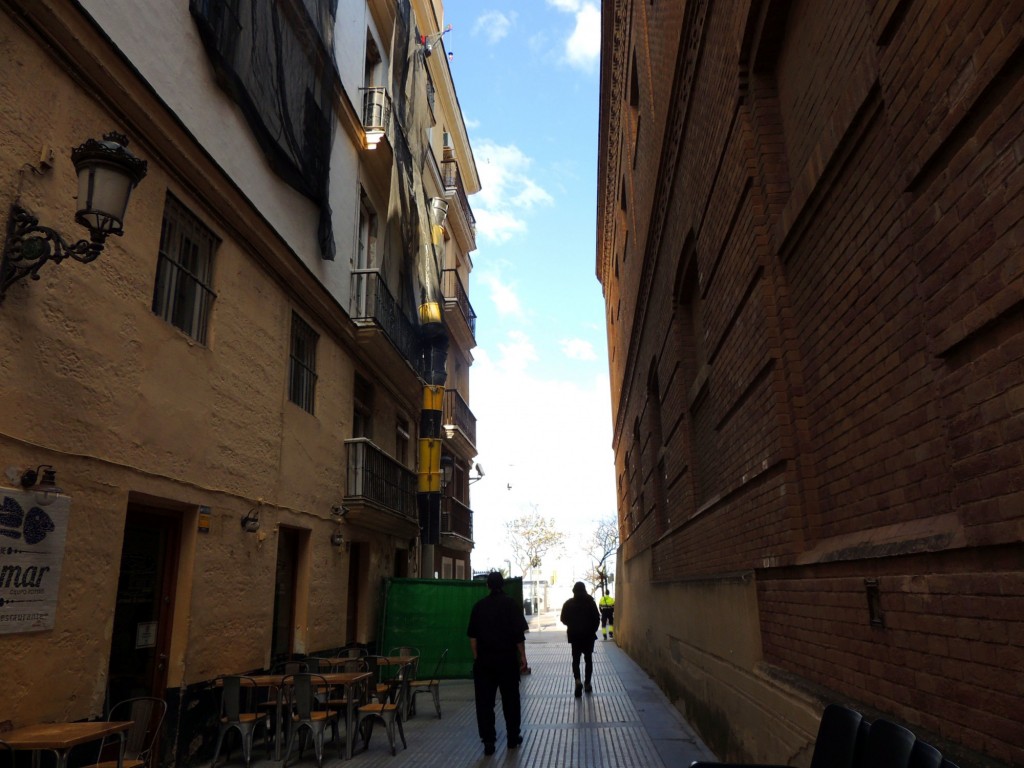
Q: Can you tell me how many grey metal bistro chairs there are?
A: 12